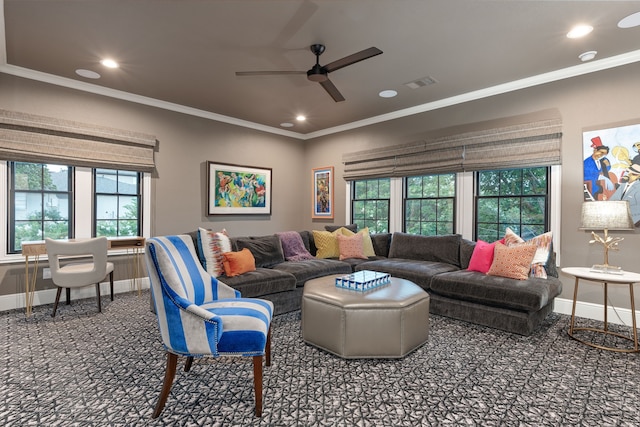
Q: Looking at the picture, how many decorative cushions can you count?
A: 8